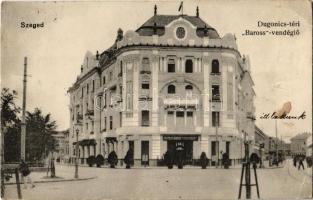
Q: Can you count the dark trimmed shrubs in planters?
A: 9